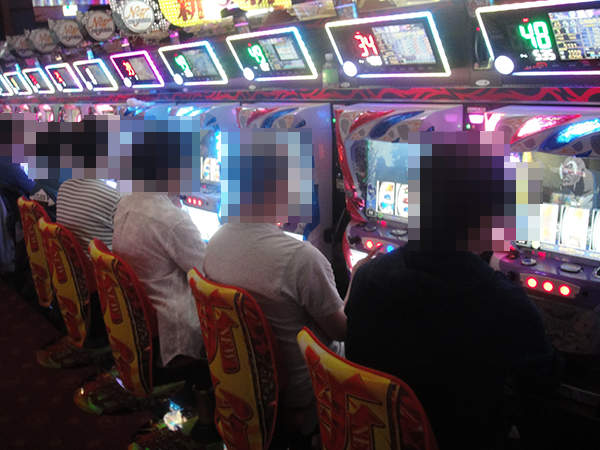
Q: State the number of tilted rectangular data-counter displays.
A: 10